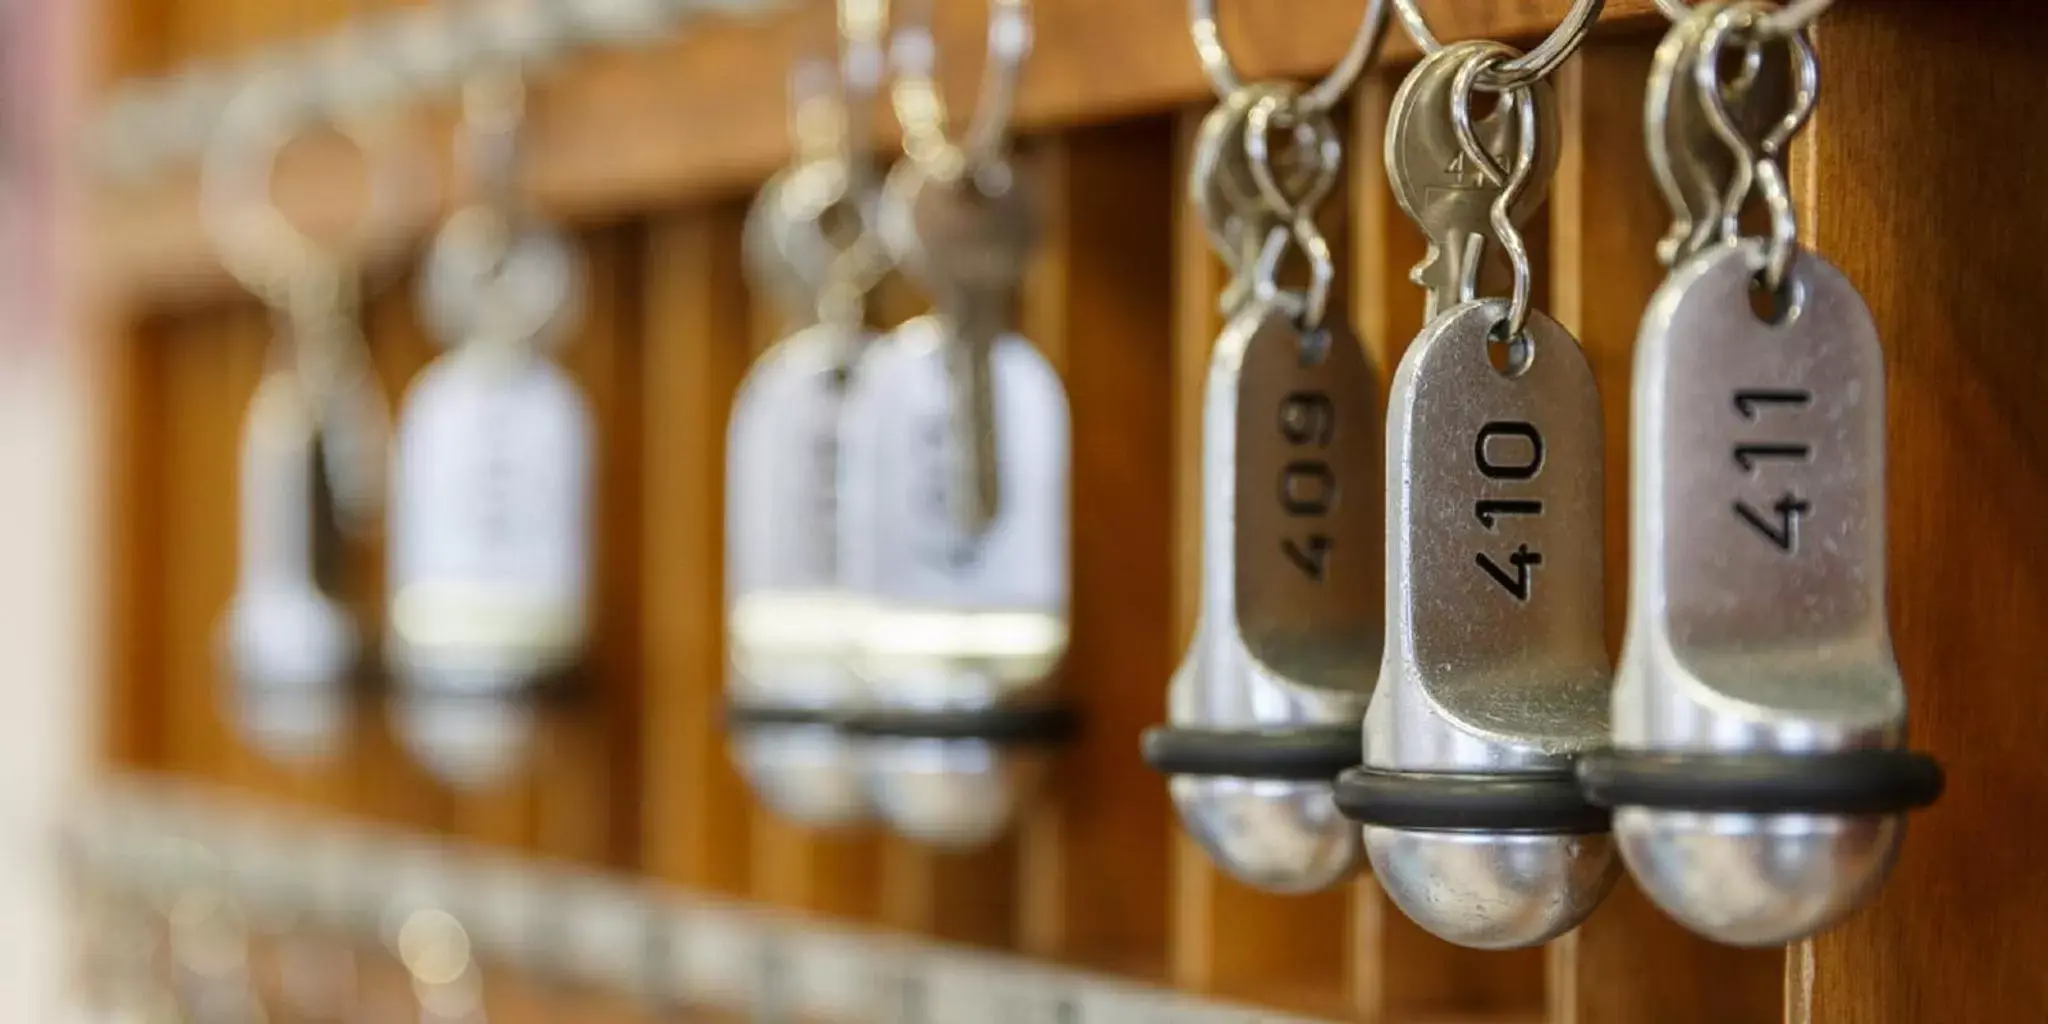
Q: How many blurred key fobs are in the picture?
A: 4